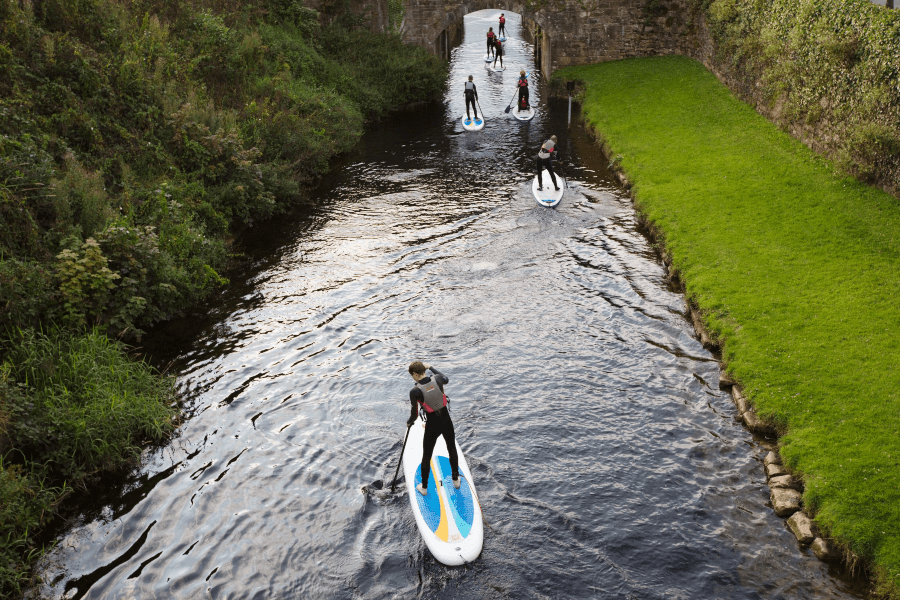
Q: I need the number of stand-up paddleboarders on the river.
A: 7